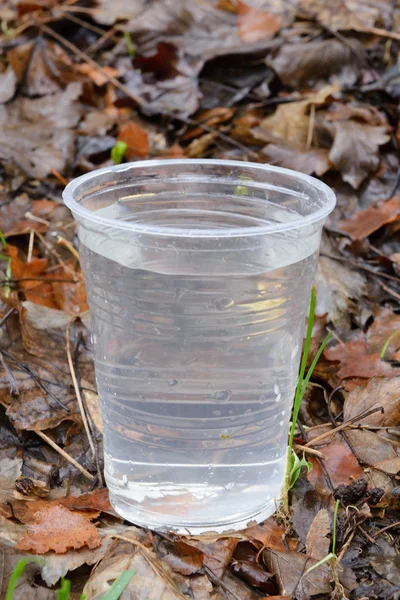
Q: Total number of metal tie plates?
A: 0